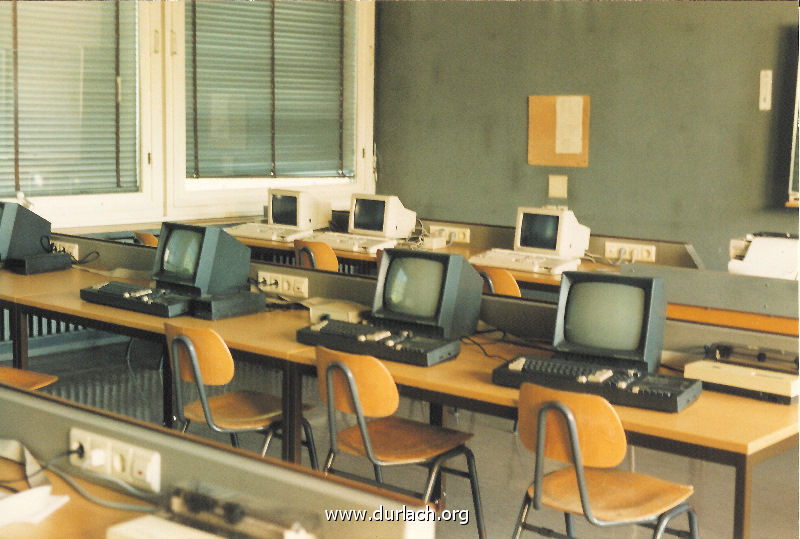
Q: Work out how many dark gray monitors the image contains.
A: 4